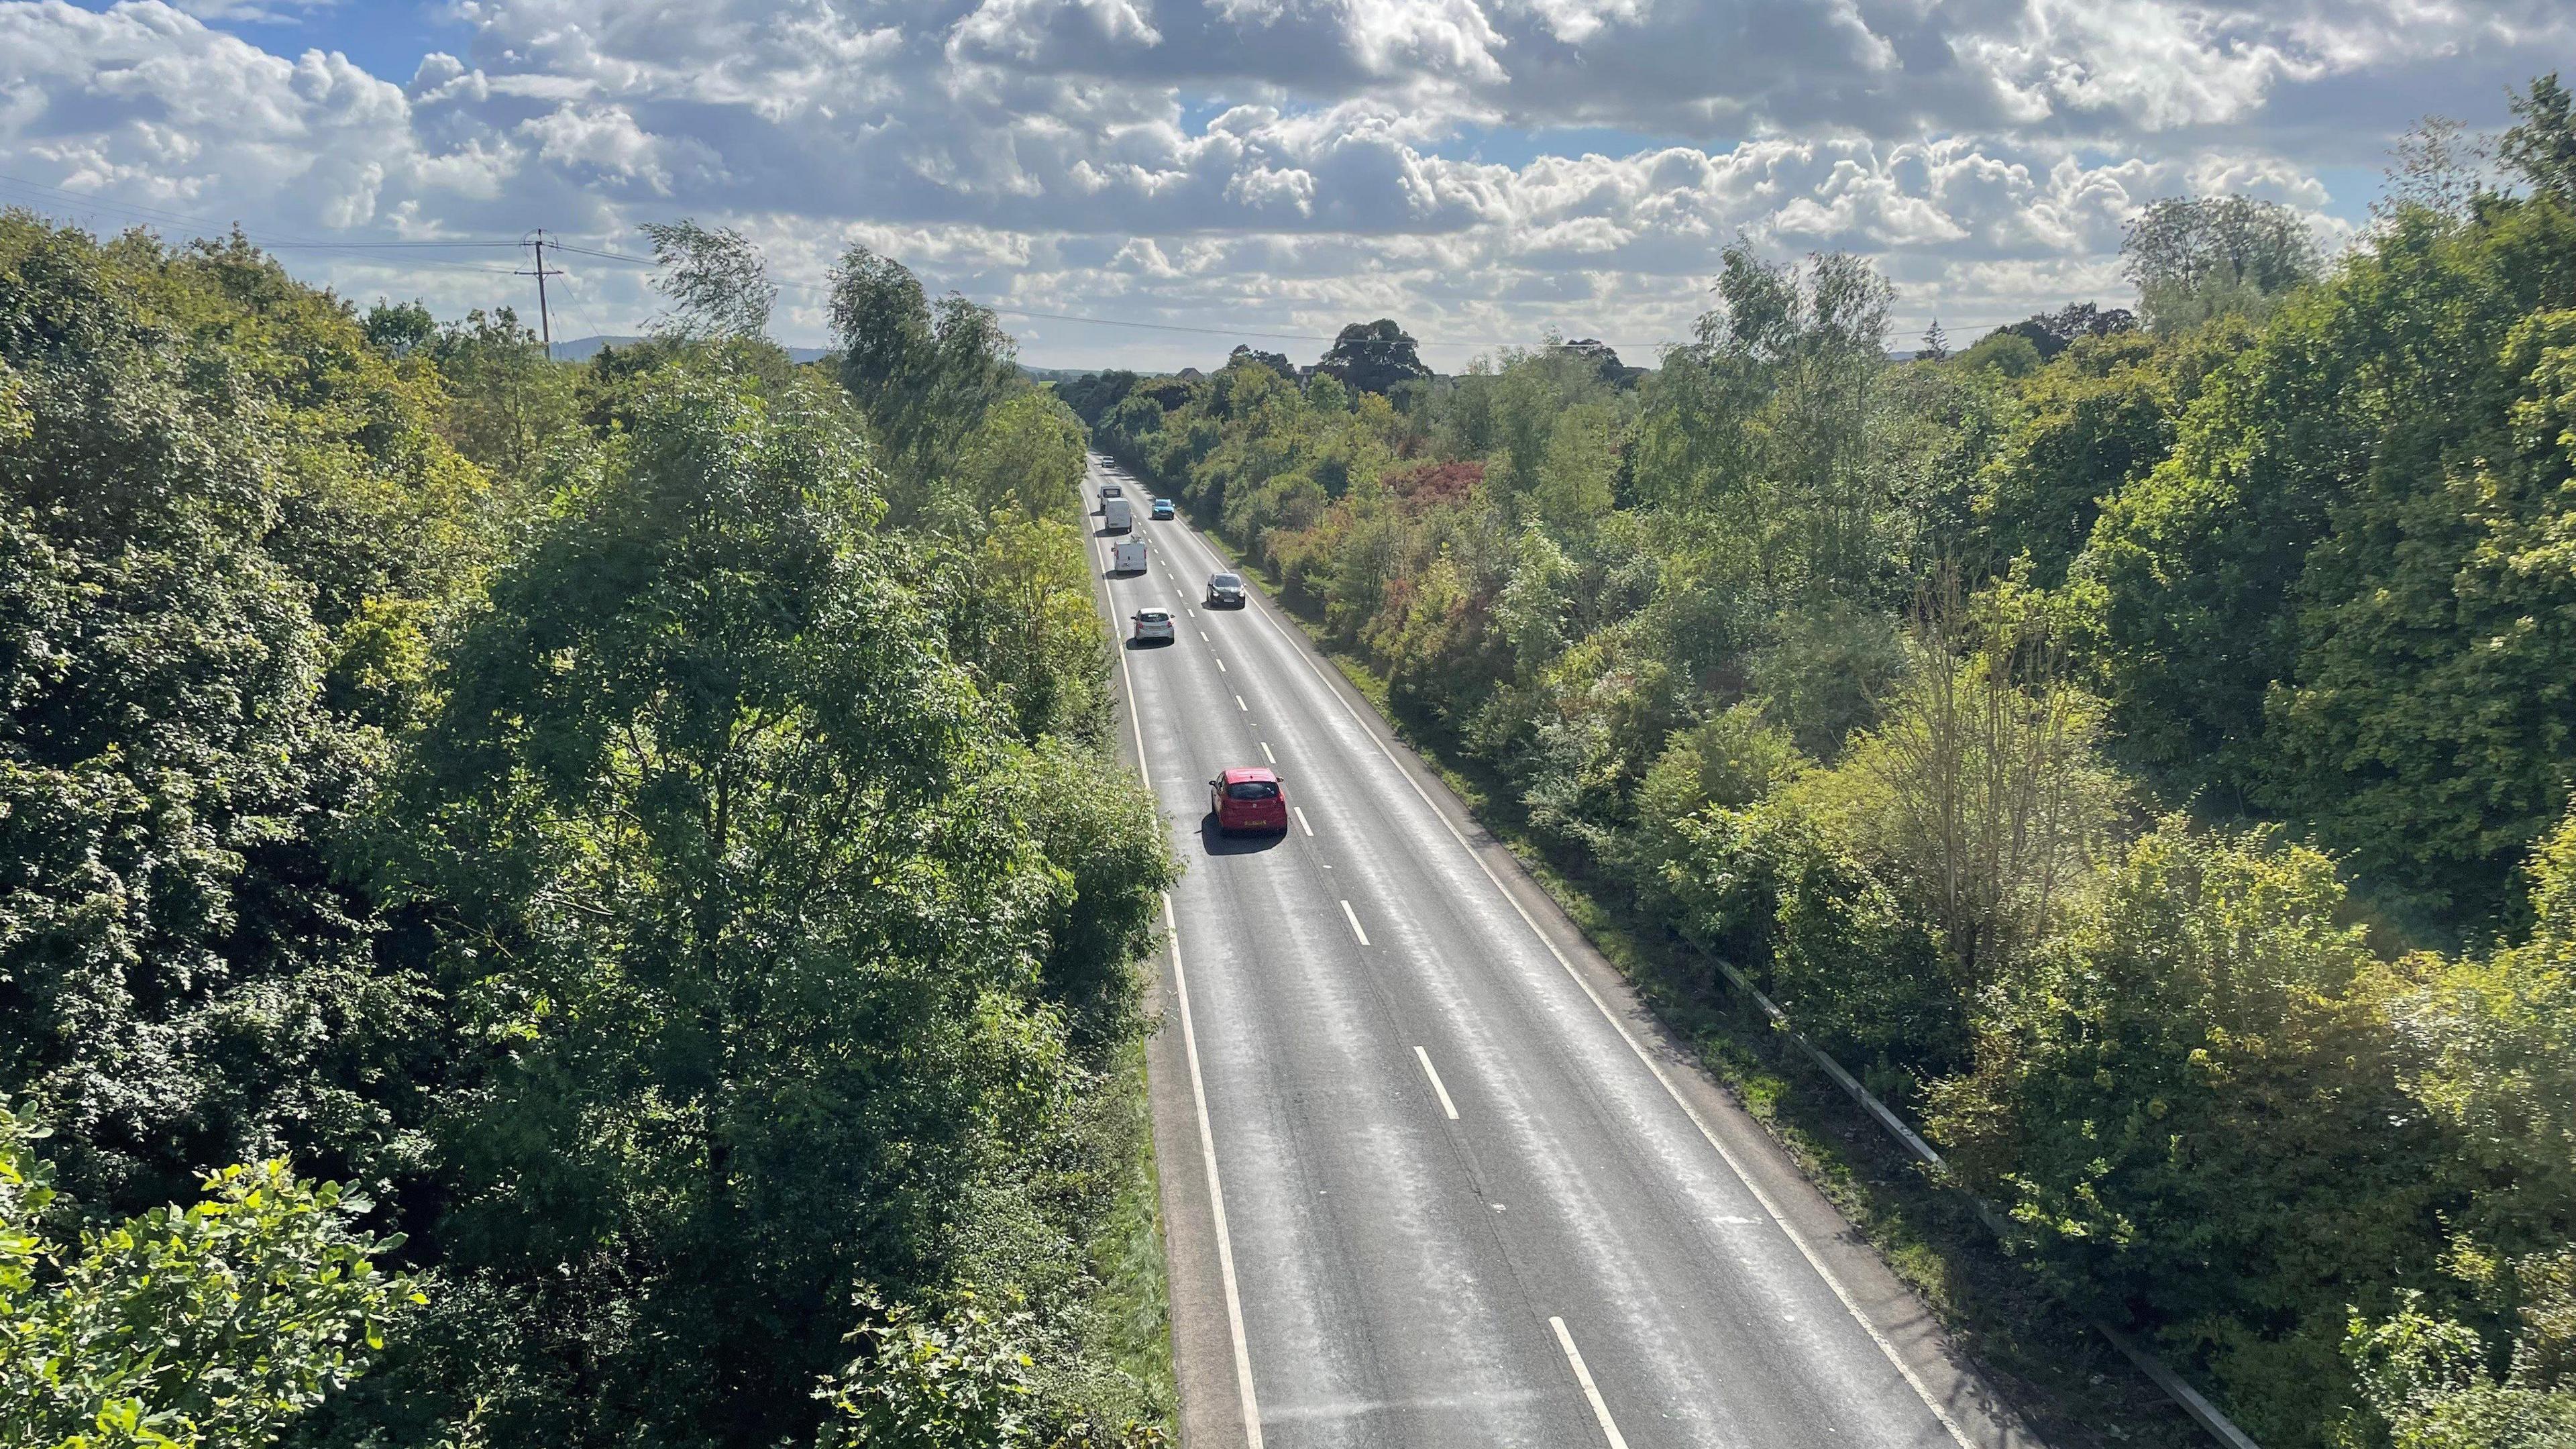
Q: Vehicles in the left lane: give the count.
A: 5